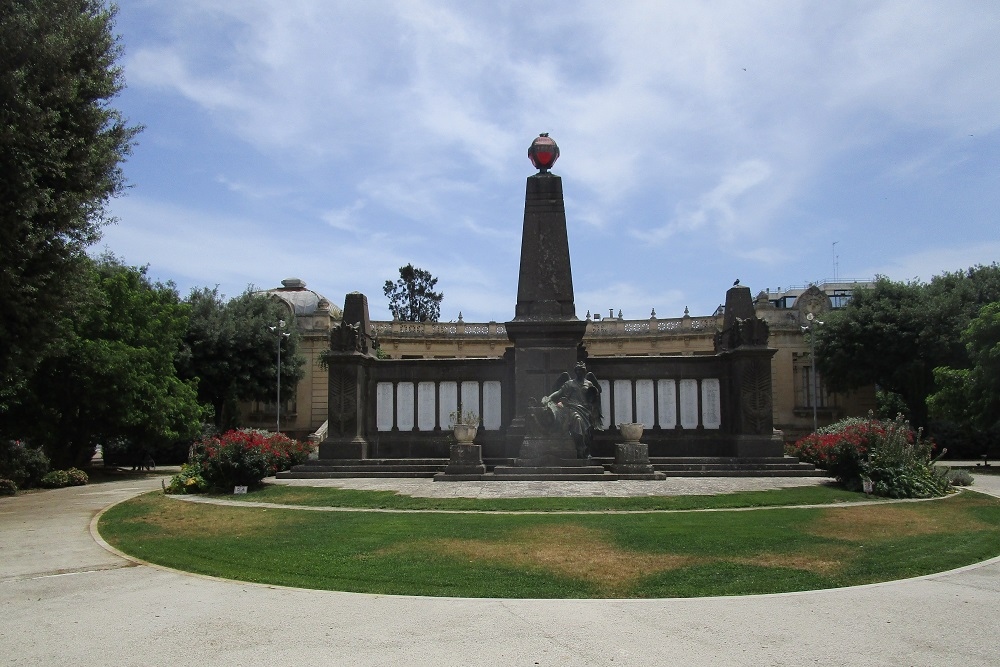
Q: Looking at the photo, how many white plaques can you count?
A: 12